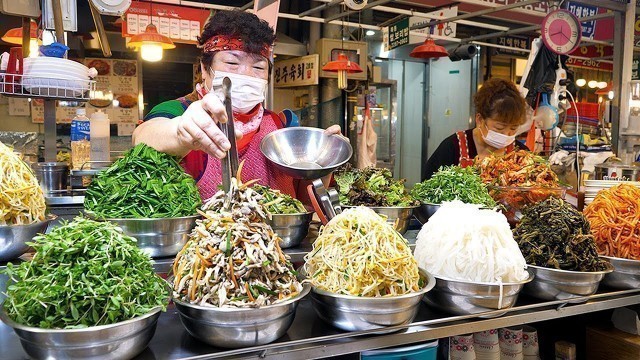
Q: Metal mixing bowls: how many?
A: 12